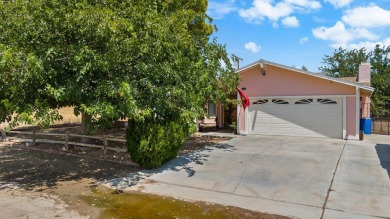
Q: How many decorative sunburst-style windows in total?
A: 4